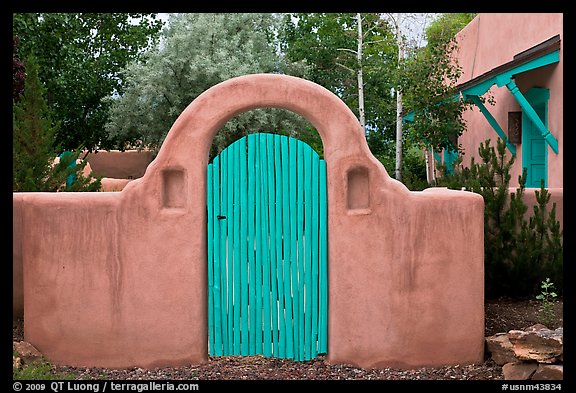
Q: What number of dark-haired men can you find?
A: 0